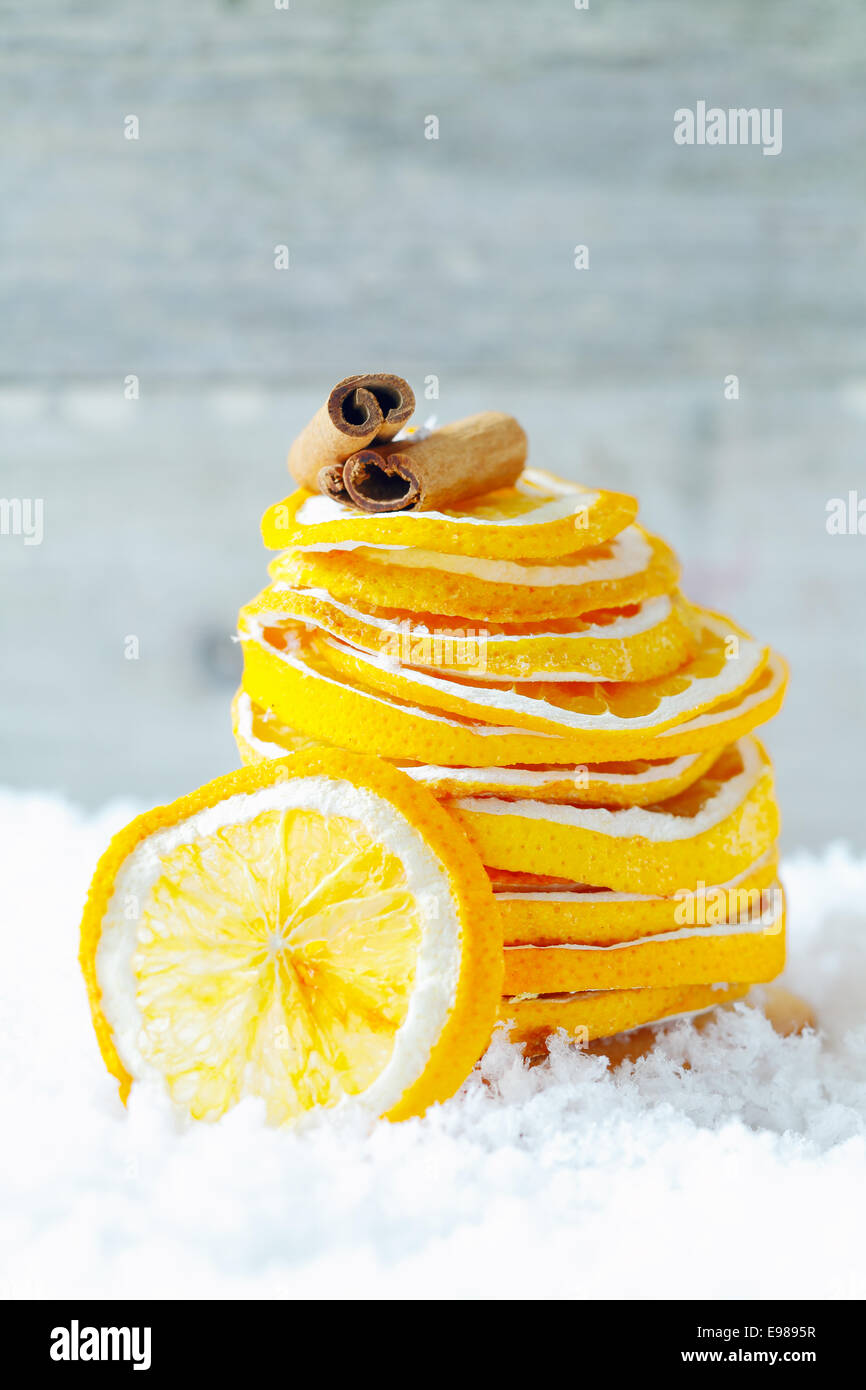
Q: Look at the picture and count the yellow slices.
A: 11